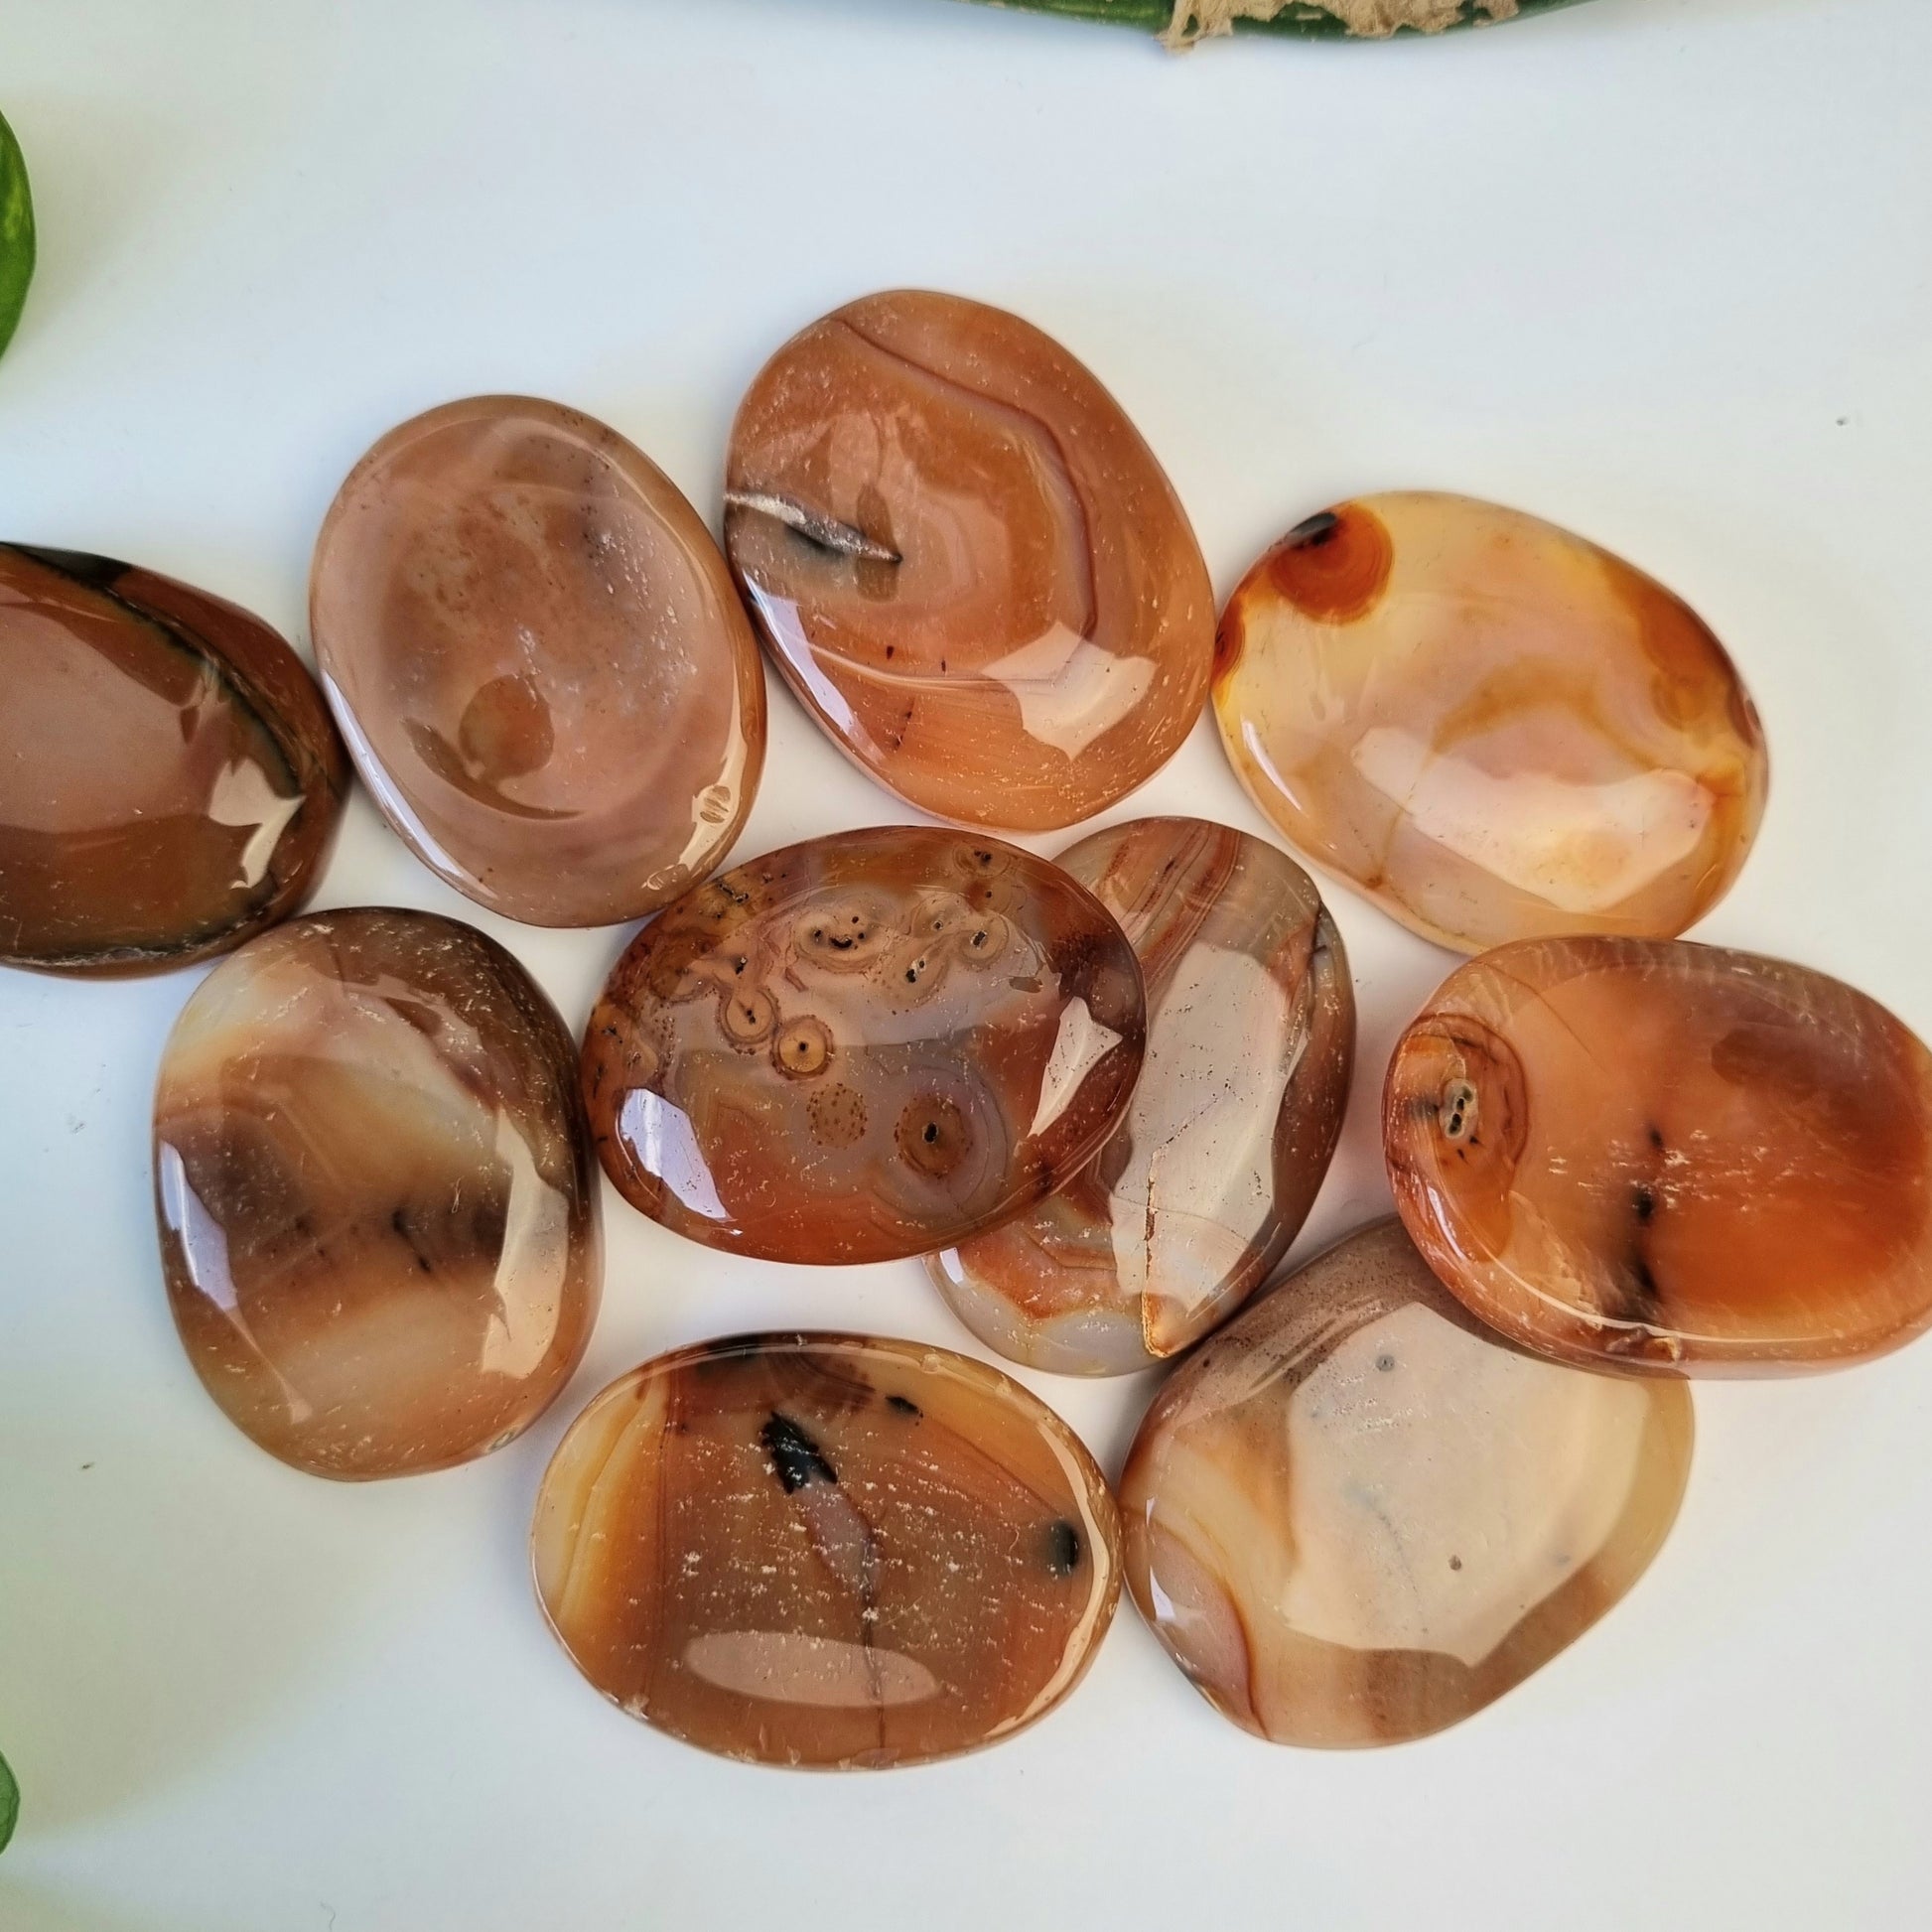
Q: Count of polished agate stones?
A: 10